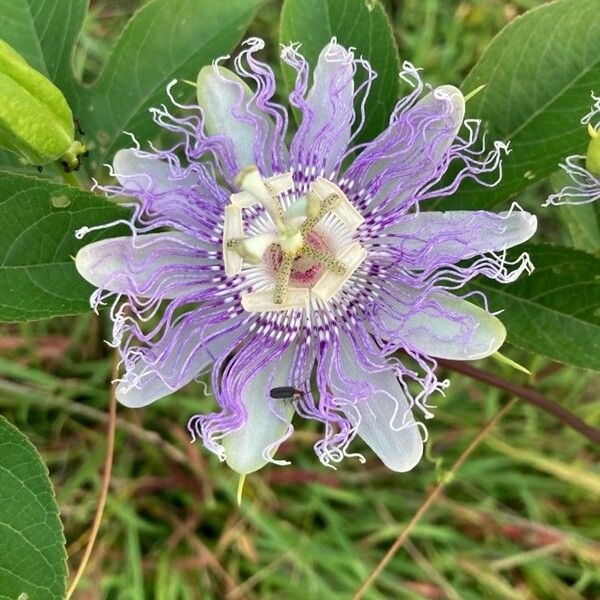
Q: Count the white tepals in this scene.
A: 10